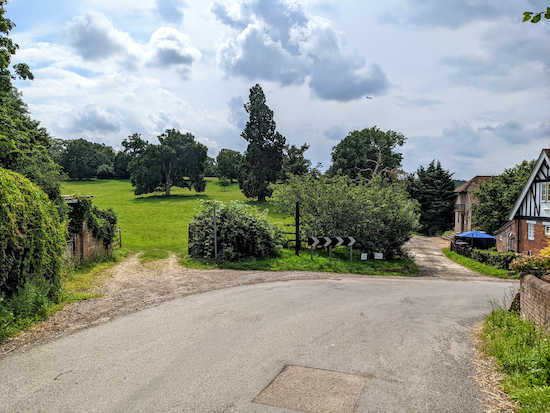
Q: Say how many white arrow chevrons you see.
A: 4